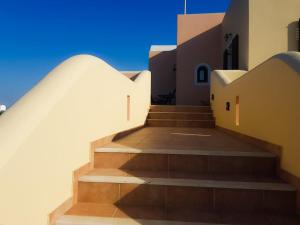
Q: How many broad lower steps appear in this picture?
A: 3